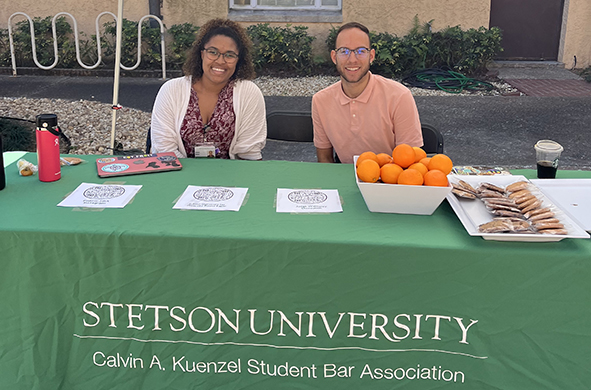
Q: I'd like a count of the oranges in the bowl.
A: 11